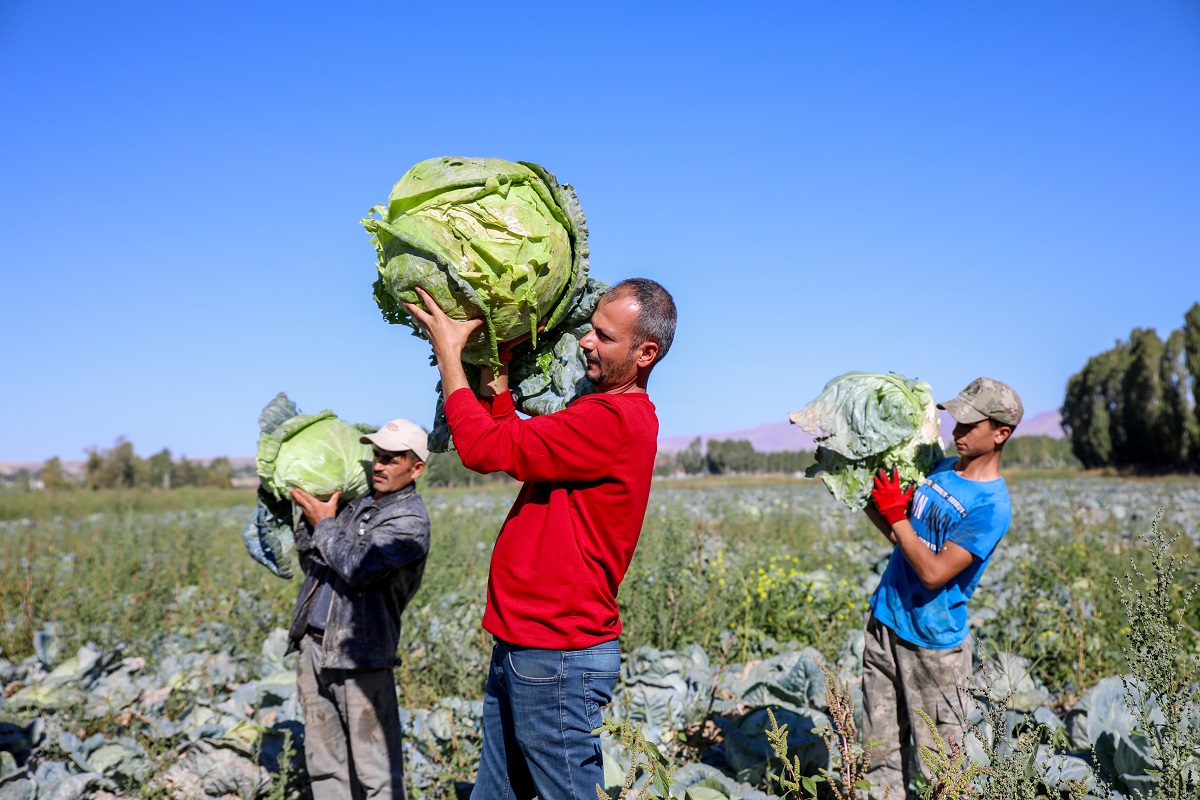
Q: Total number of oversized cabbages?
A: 3